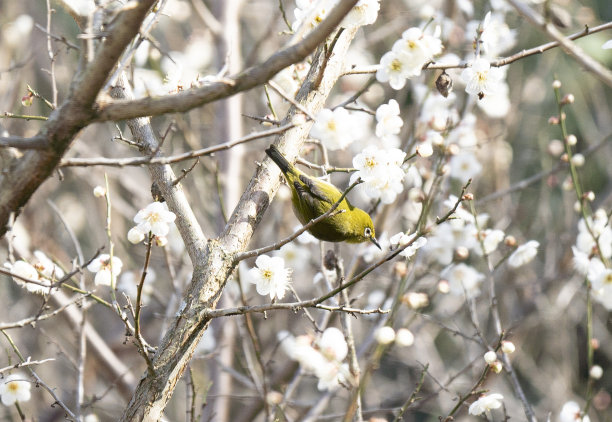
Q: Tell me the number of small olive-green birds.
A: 1